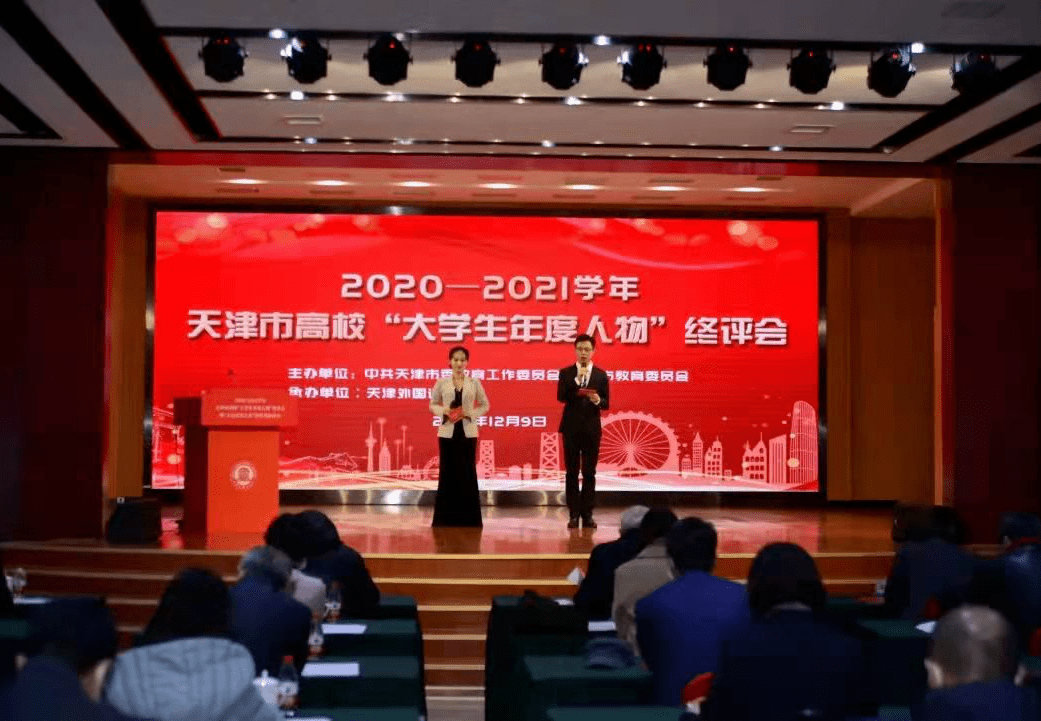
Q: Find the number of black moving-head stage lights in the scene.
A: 10